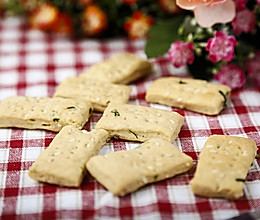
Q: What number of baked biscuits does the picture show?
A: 8